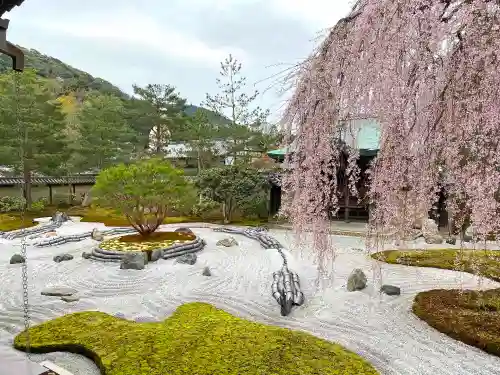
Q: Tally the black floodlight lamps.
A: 0